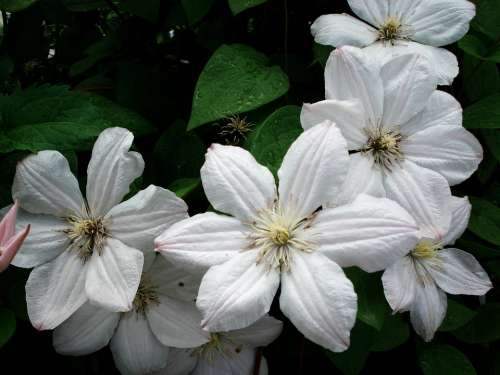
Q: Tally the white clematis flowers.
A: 7